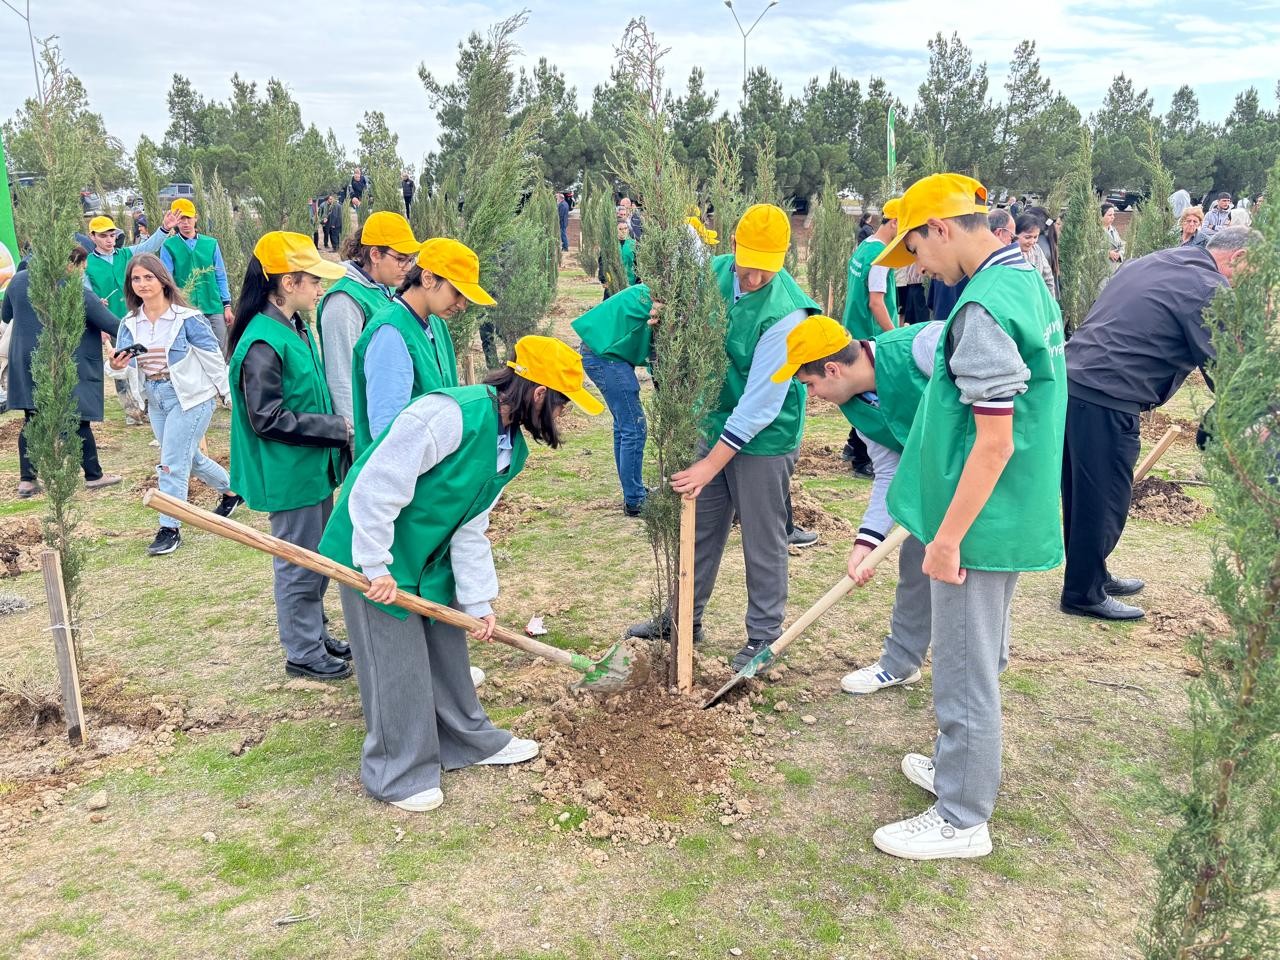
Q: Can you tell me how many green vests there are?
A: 12